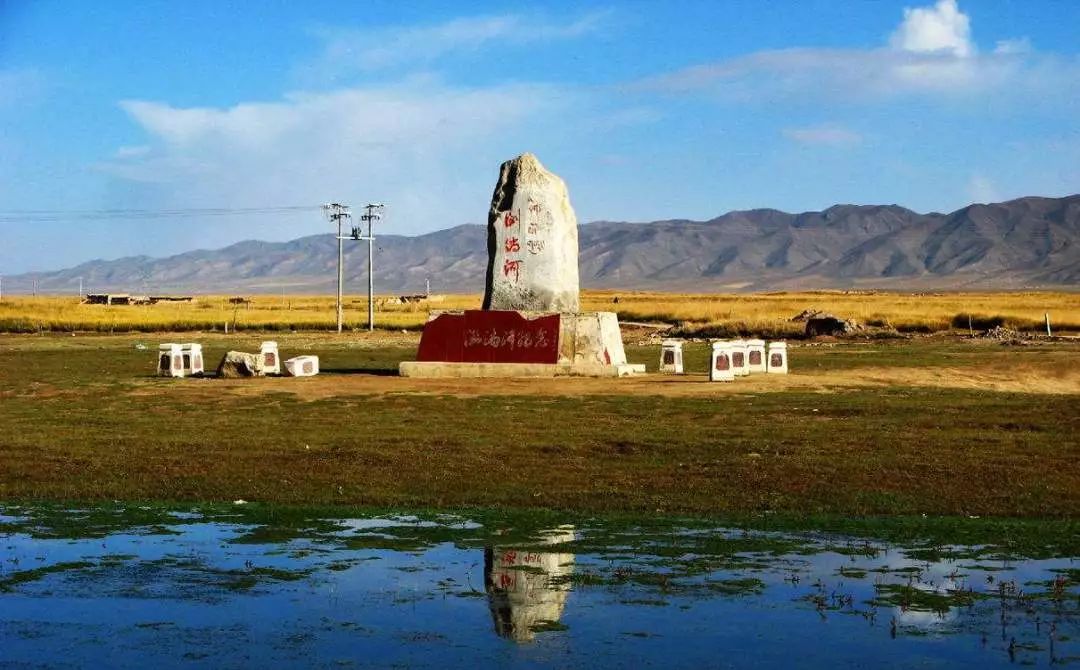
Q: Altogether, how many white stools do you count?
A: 9